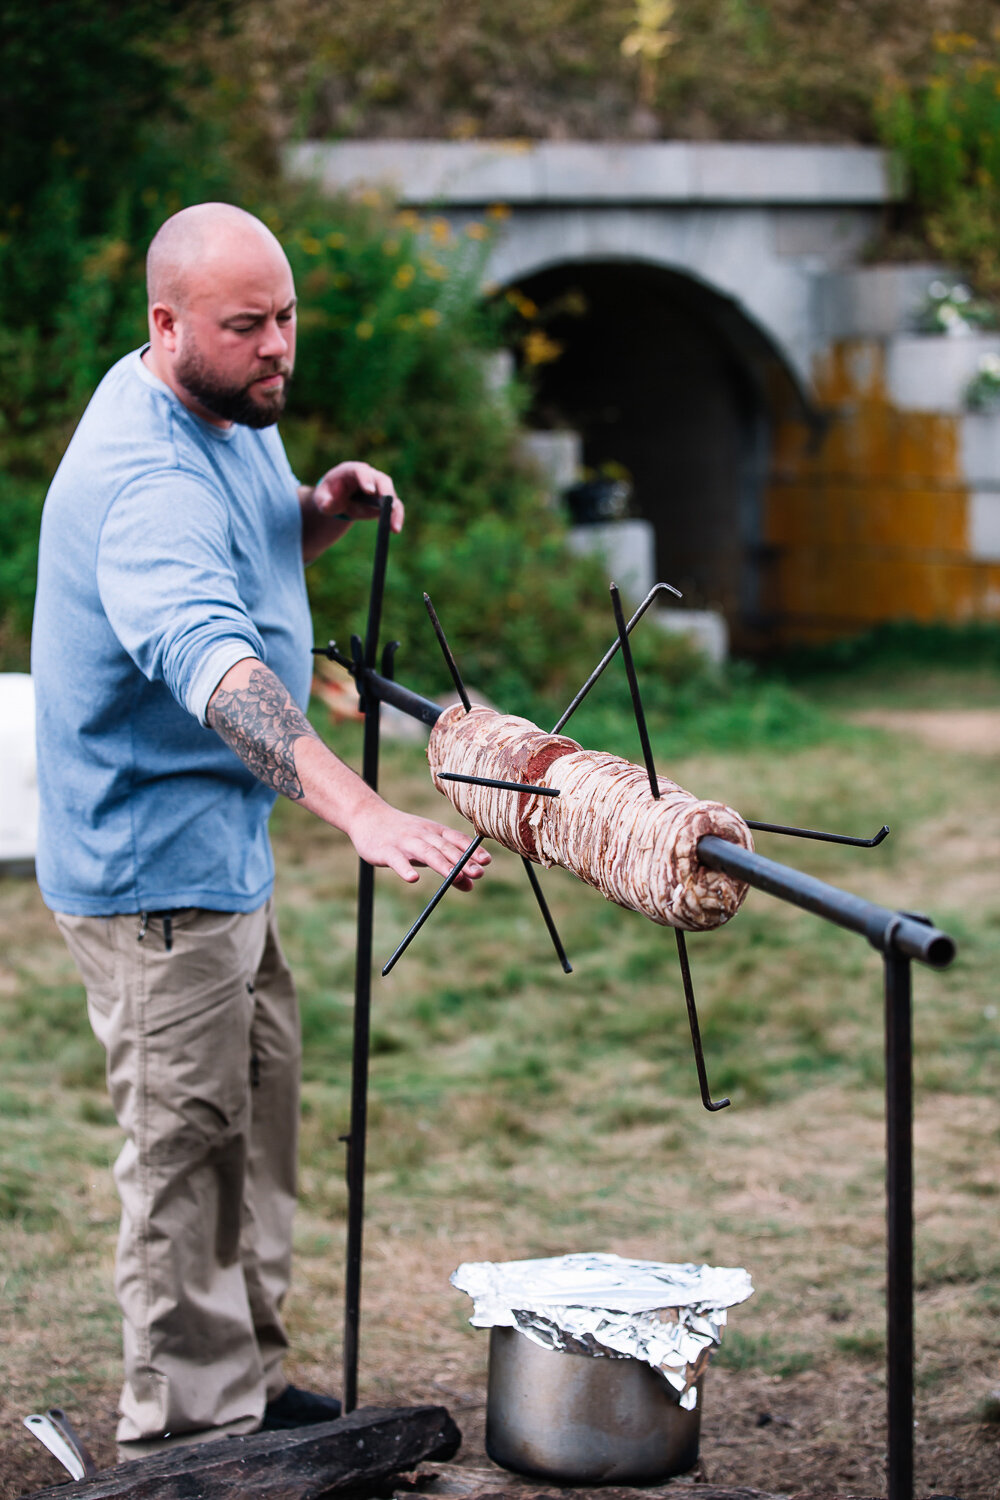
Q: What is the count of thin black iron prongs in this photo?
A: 8